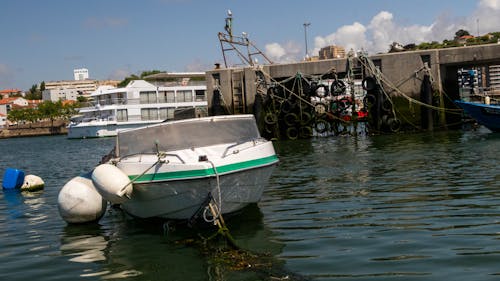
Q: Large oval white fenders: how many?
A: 2